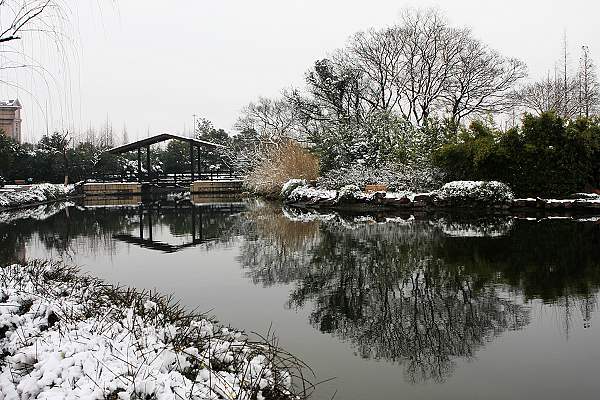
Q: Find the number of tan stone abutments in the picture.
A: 2